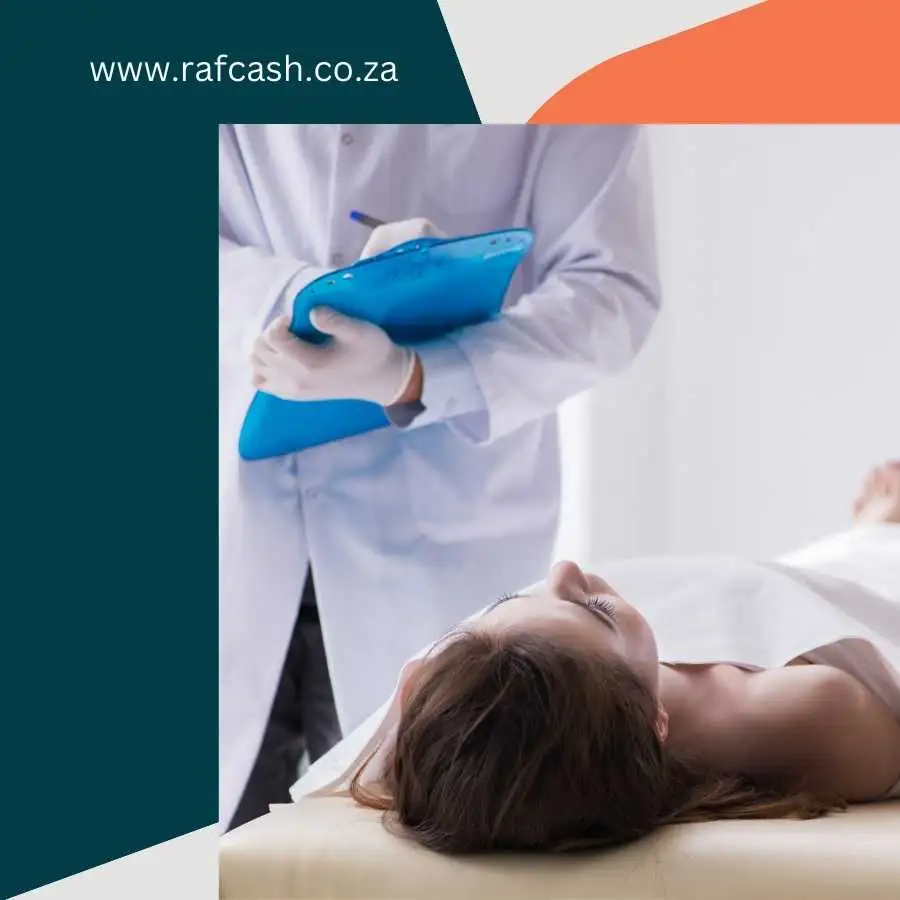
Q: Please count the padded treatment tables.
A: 1